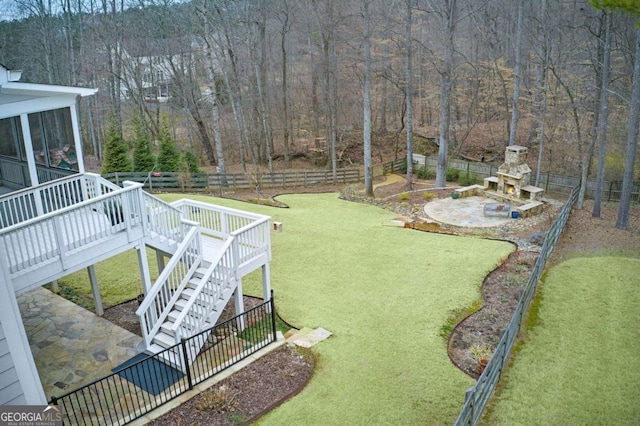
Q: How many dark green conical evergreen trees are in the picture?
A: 4